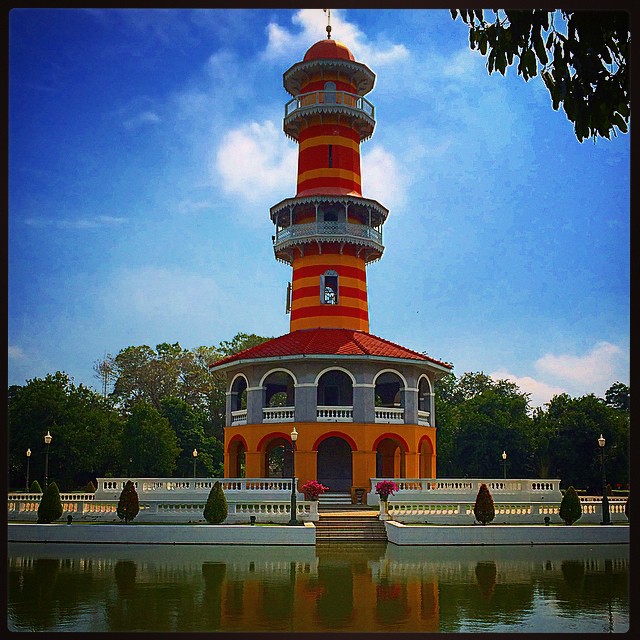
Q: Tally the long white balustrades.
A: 4